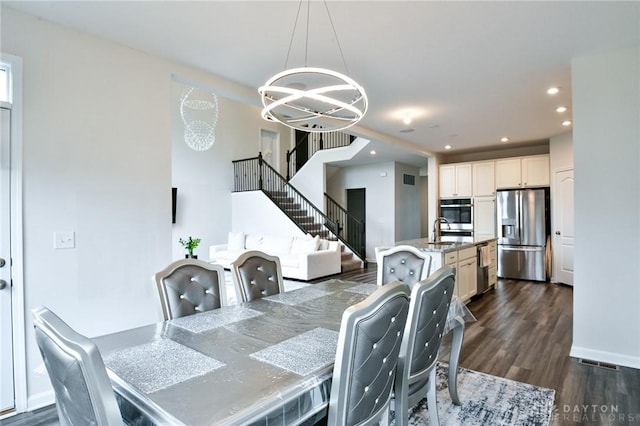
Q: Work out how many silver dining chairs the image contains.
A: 6